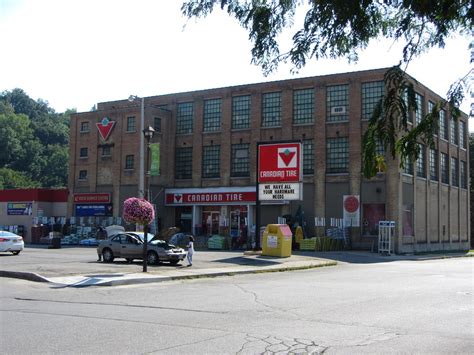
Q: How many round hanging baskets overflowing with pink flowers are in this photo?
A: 1